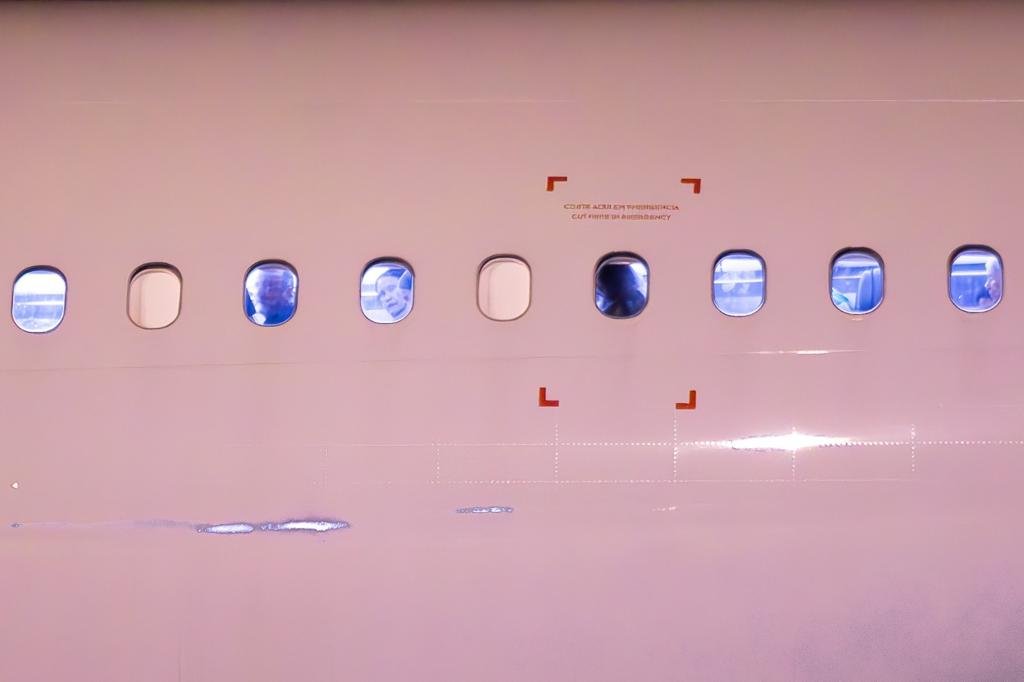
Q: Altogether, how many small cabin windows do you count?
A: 9